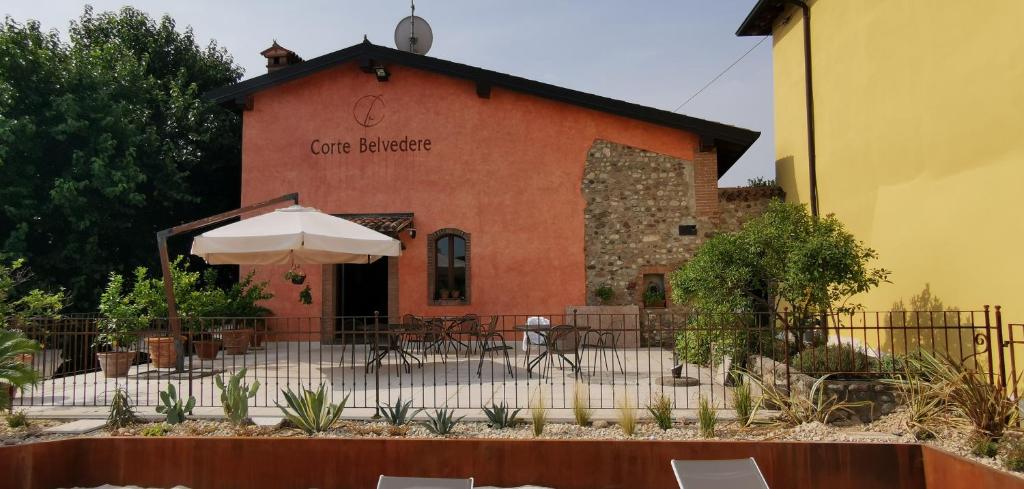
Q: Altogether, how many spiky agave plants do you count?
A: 4